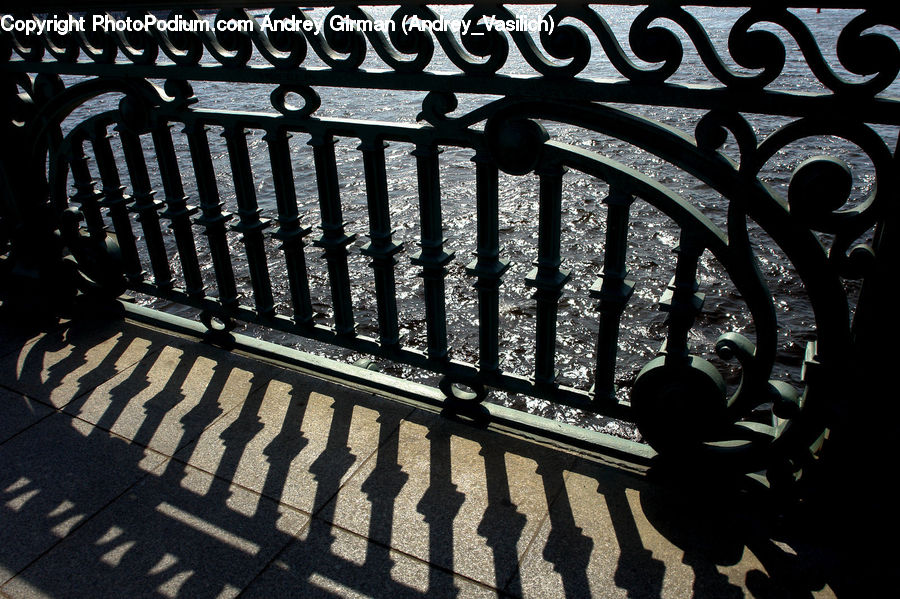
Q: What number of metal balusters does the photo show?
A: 14